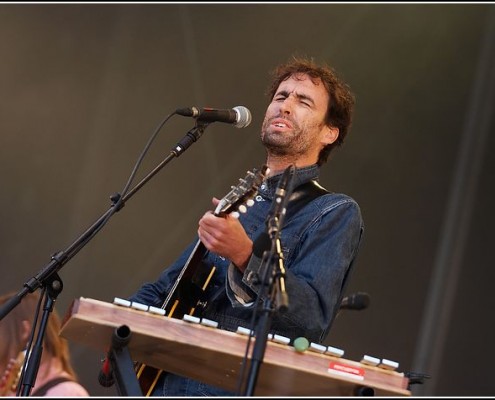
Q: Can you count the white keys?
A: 12